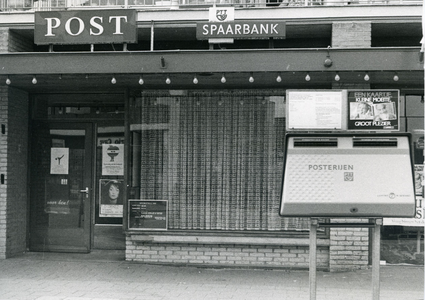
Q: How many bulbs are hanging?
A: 13